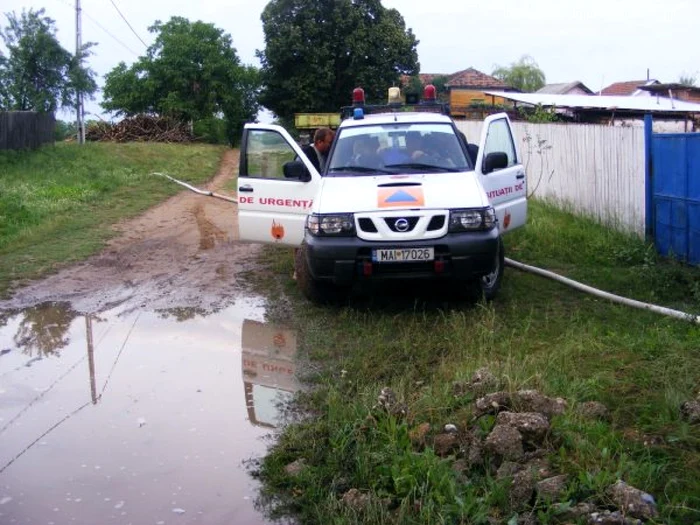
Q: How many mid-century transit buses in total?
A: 0